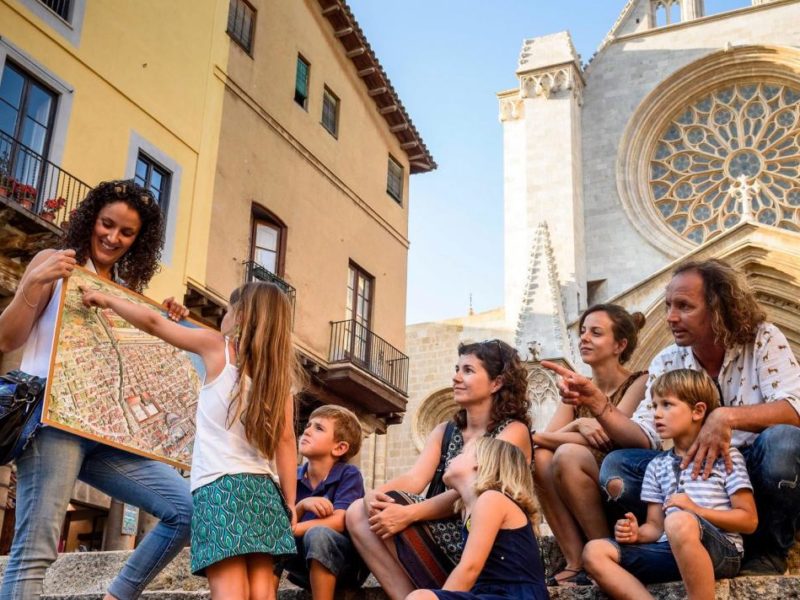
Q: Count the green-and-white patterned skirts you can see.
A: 1